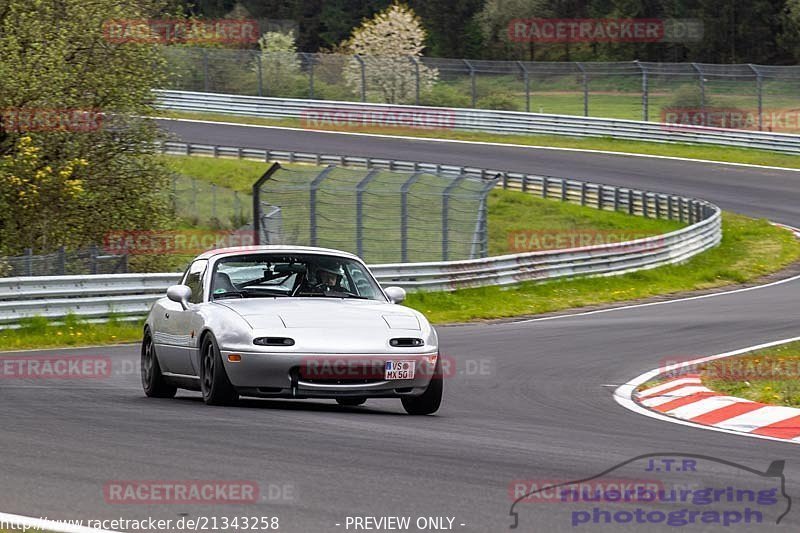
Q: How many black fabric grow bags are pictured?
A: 0